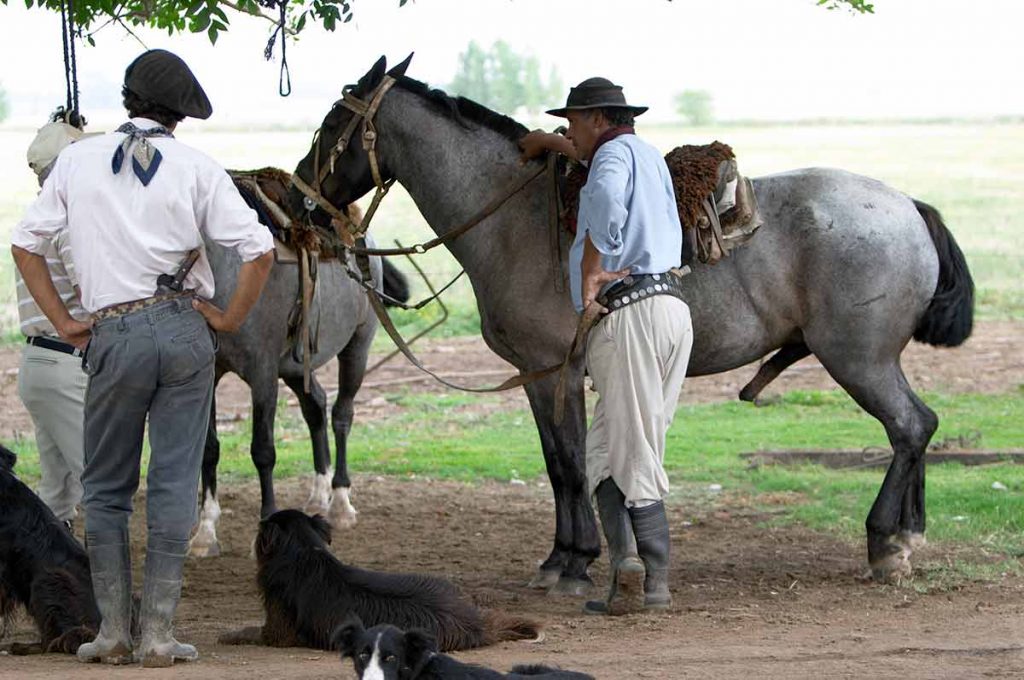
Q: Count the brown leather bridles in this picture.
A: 1